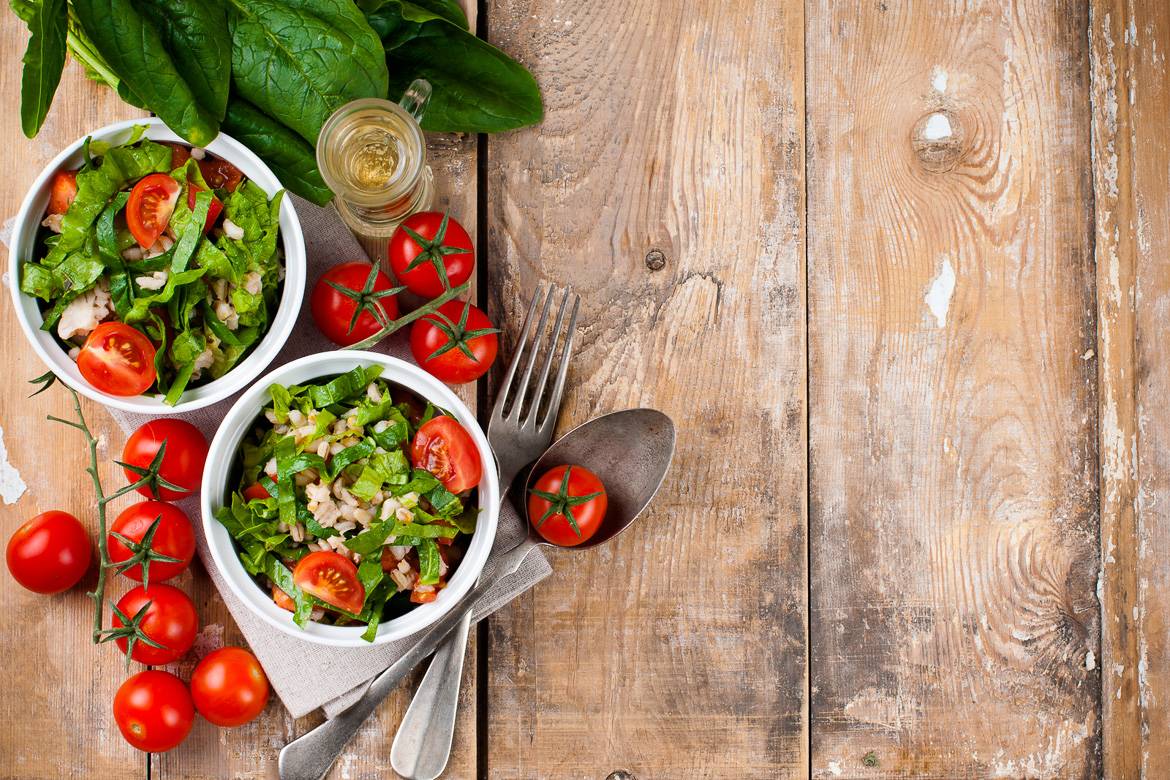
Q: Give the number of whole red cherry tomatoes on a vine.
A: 6